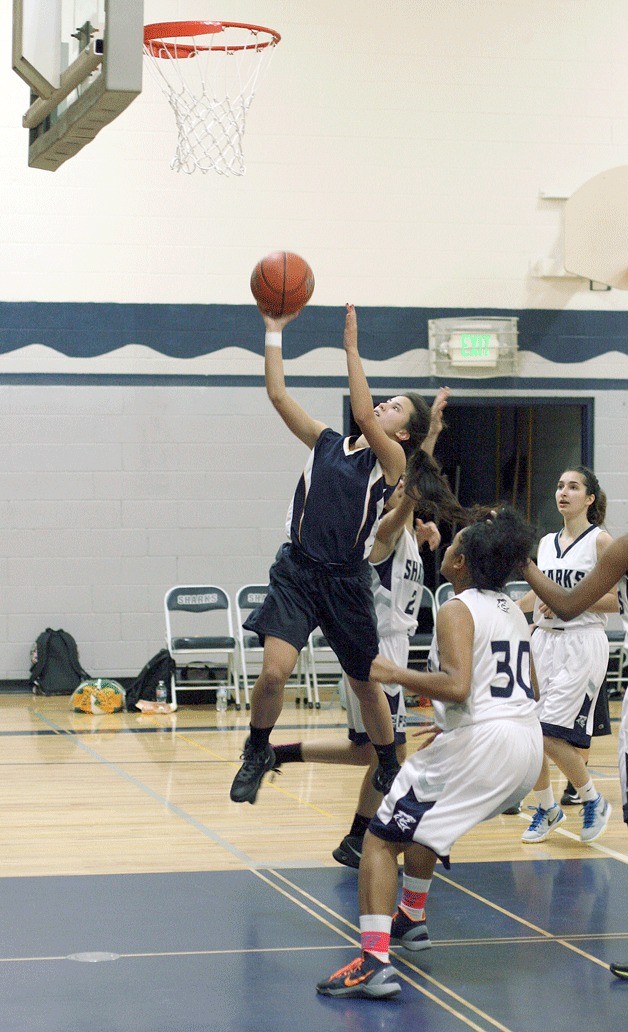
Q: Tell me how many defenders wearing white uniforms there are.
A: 4